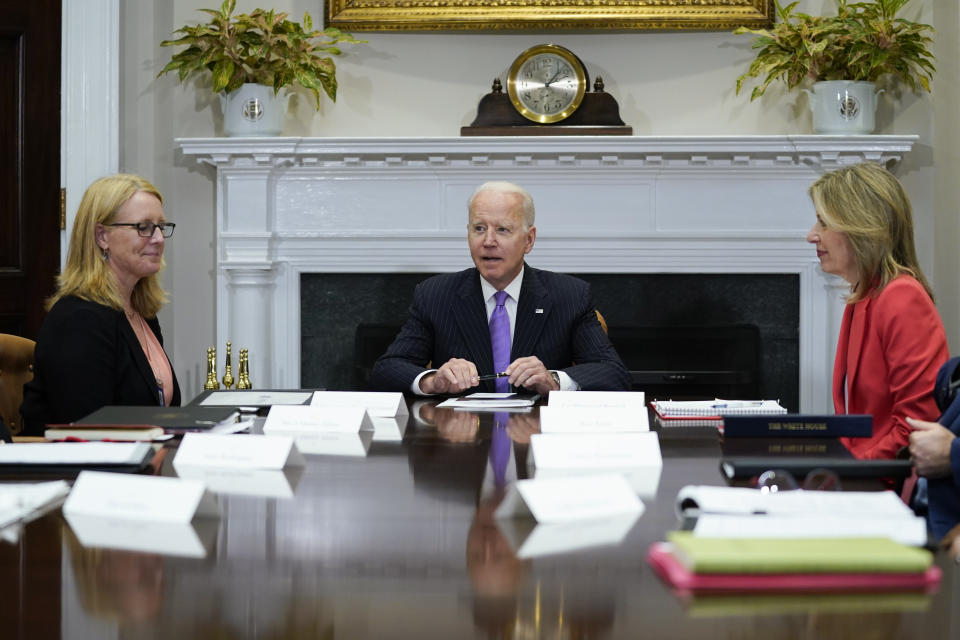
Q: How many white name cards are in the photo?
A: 8